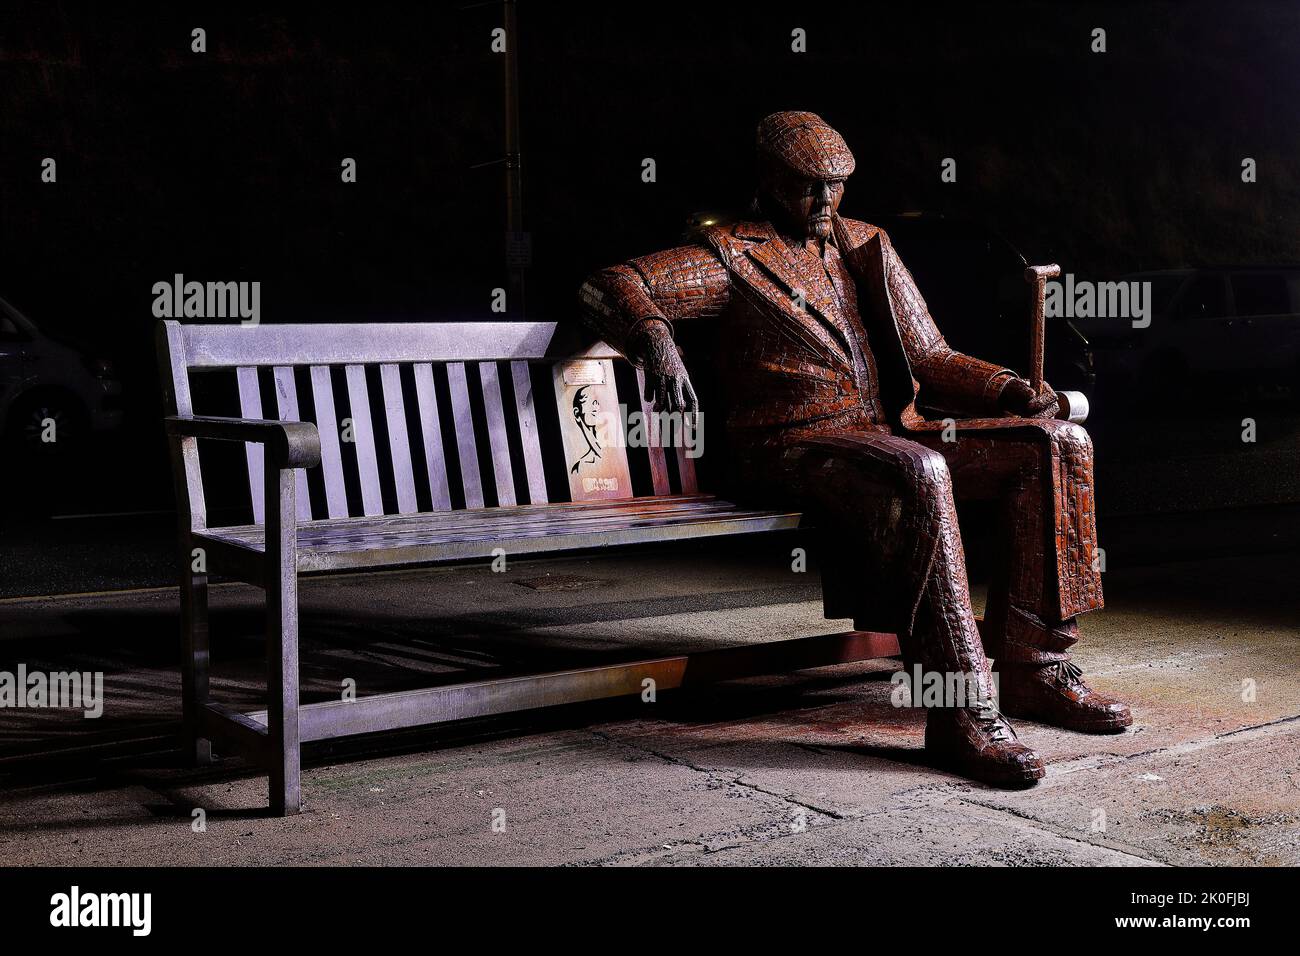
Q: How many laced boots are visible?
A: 2